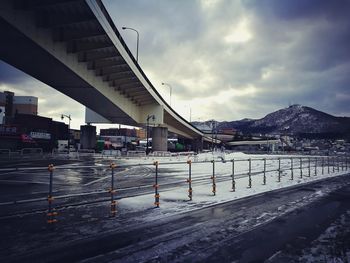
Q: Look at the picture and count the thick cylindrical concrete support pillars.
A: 2